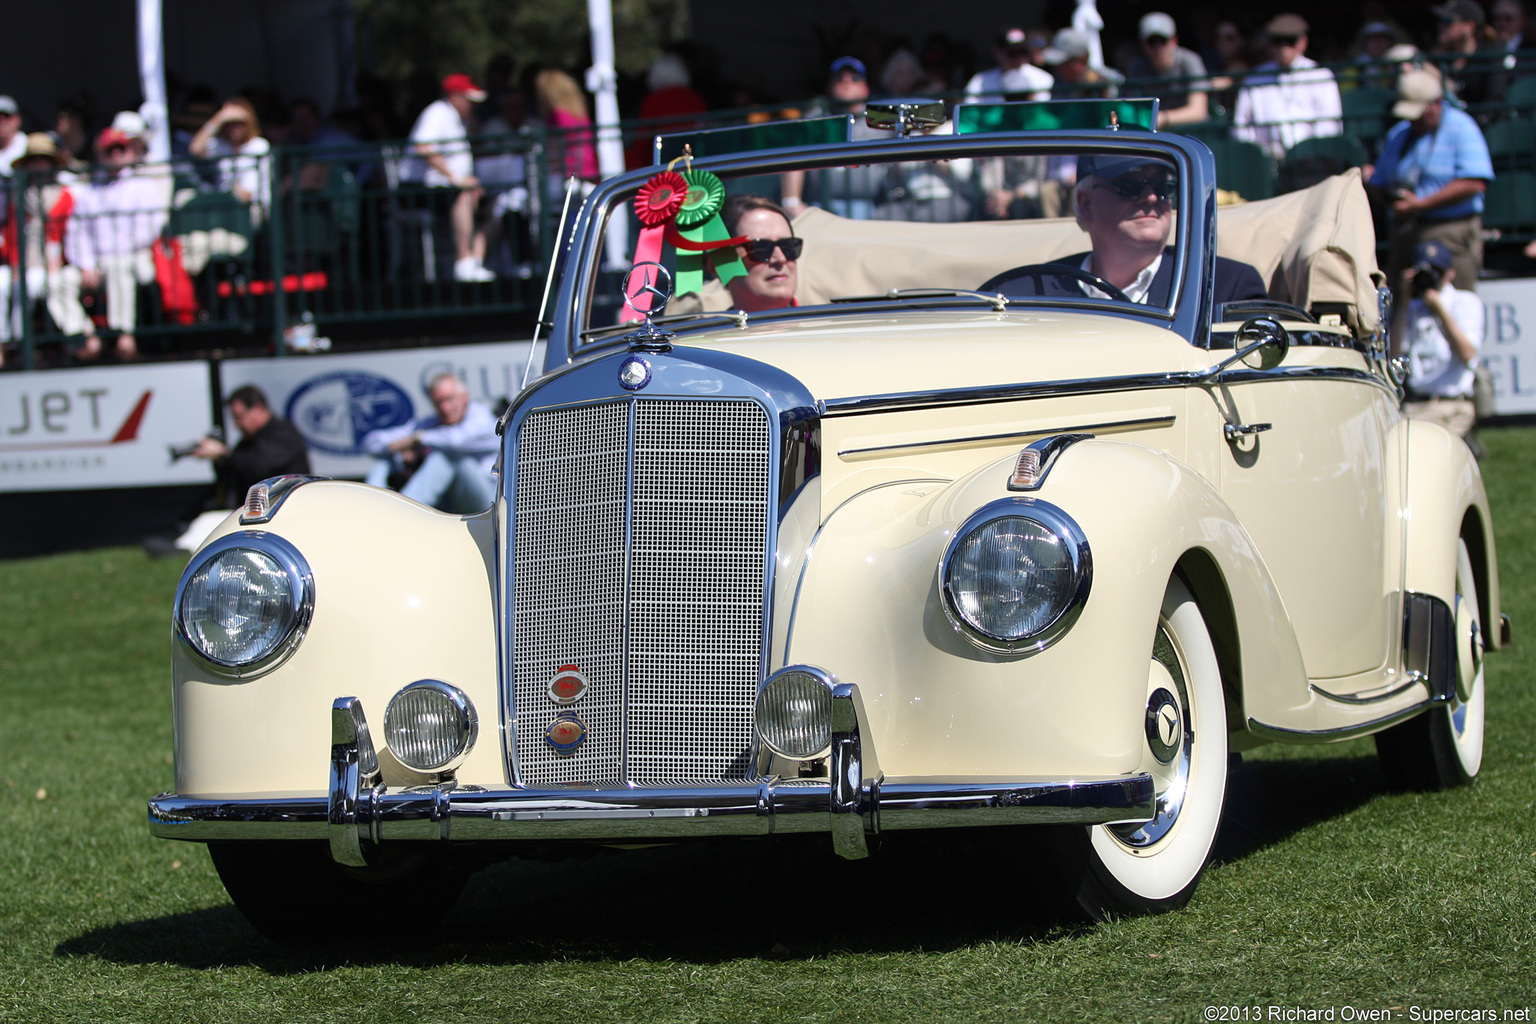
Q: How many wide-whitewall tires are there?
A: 2